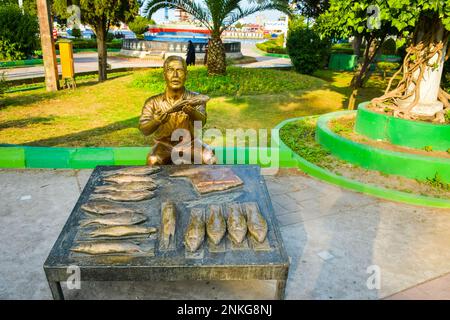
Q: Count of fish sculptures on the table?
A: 13